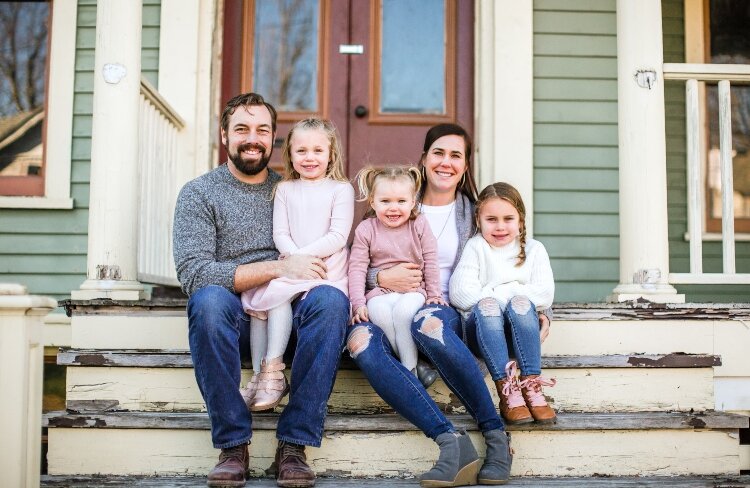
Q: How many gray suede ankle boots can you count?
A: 2